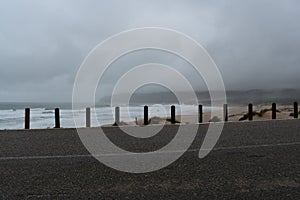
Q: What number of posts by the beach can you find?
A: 11